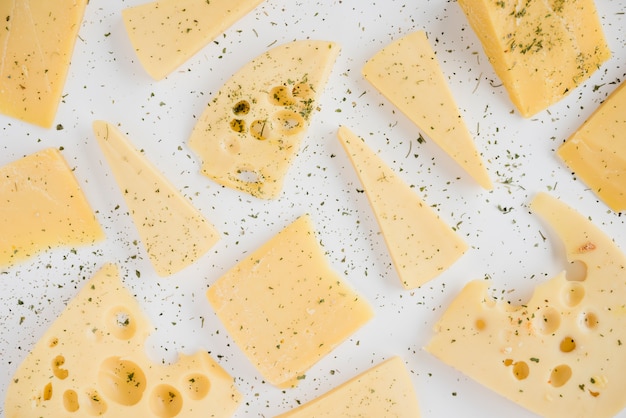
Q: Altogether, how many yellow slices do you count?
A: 13